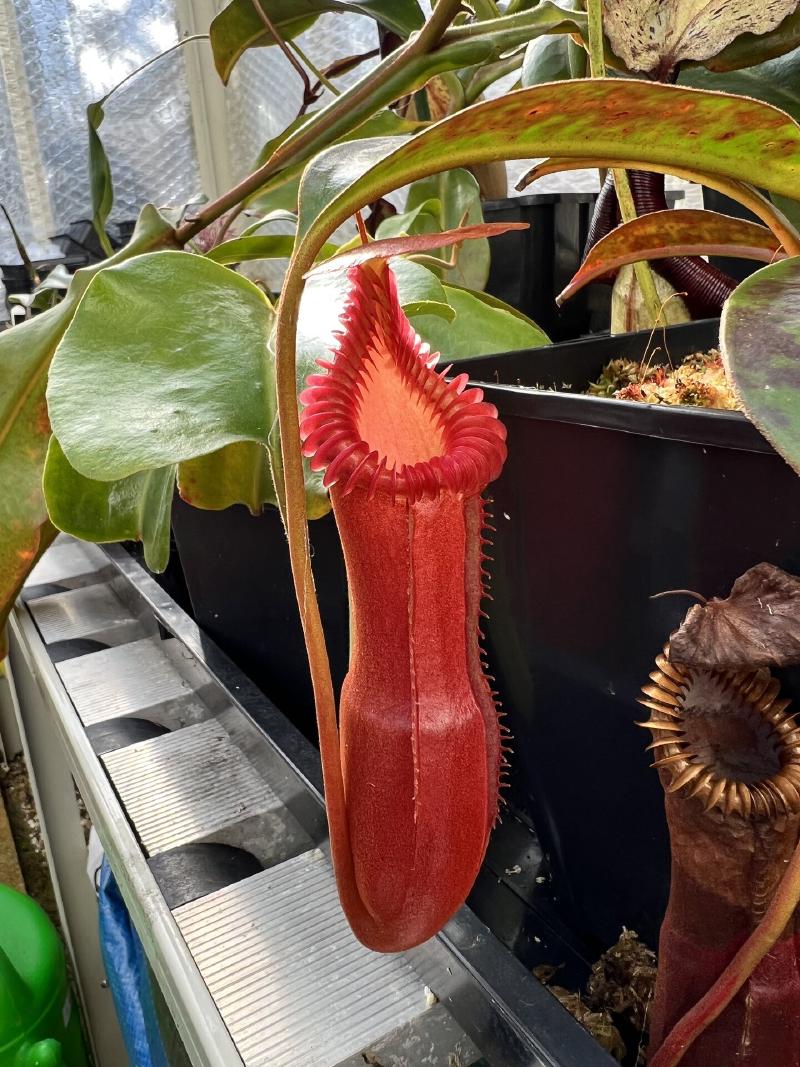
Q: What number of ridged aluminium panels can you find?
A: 5